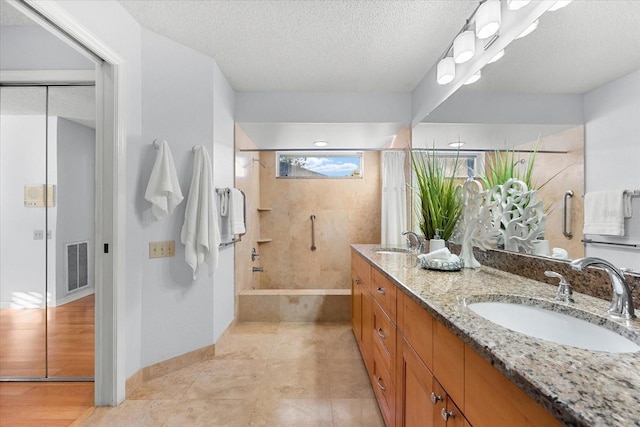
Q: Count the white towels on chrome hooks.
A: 2